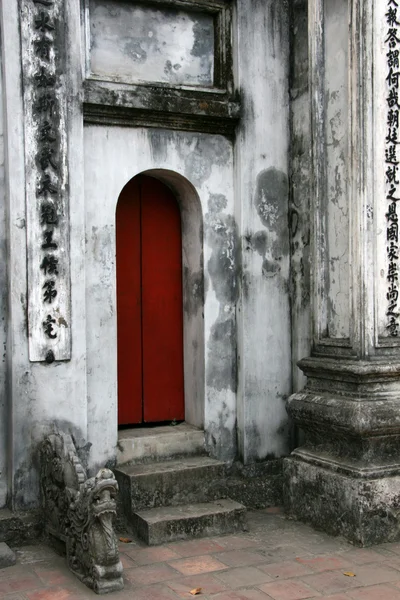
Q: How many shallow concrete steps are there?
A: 3